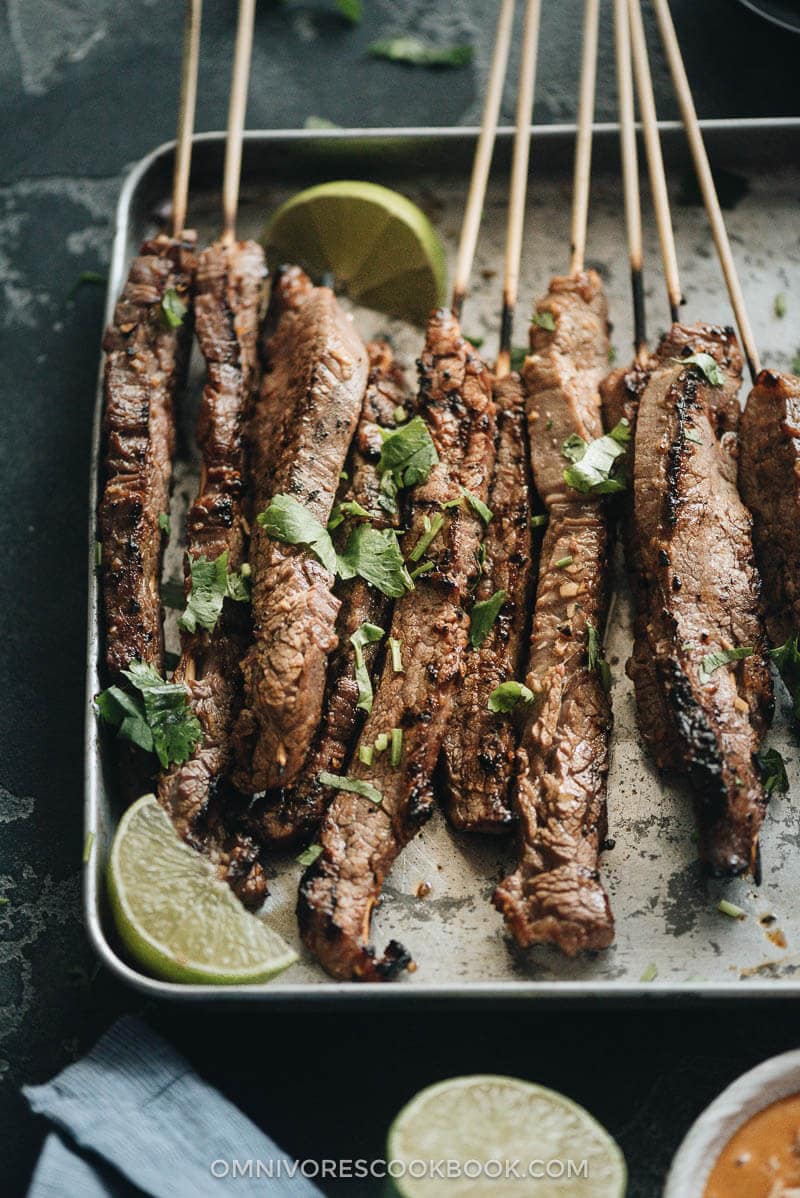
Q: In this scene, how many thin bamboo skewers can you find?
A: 8